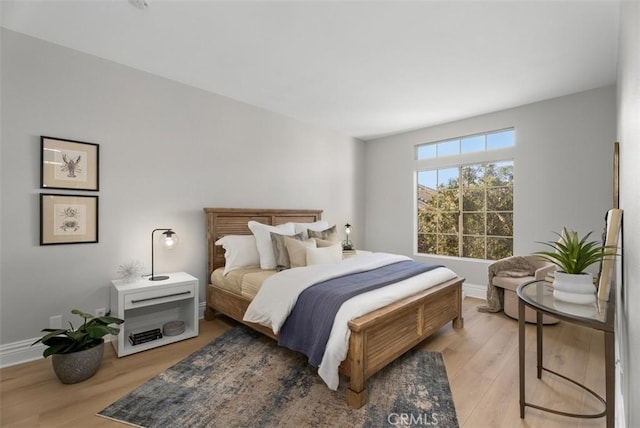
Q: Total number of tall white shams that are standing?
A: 2